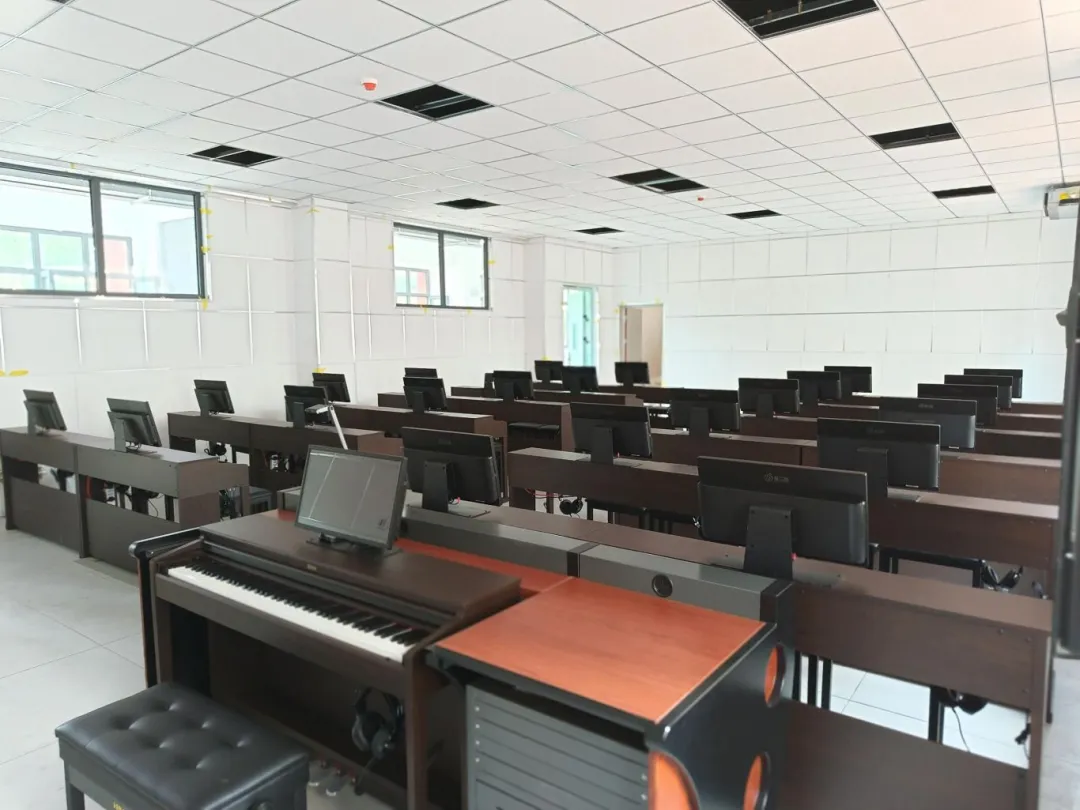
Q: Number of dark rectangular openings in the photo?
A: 9